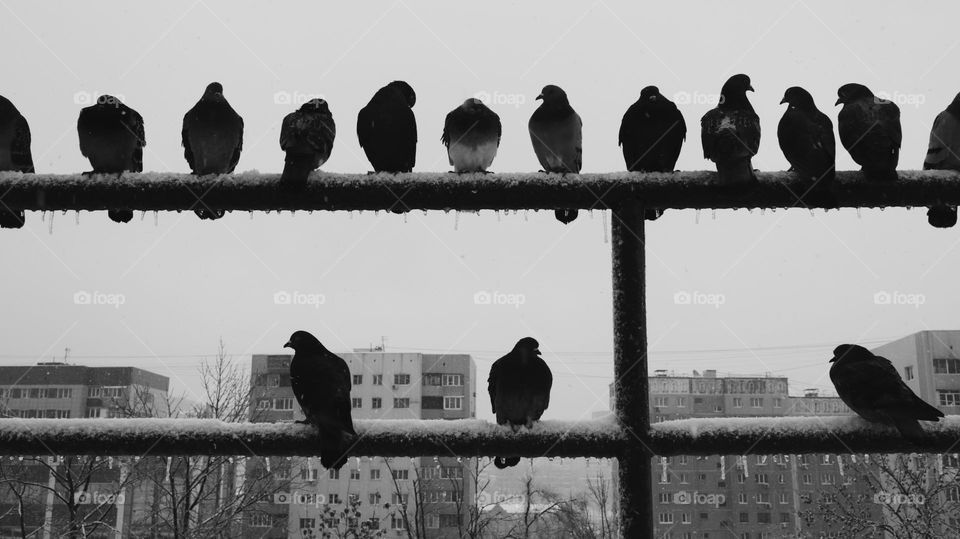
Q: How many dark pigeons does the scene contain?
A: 15